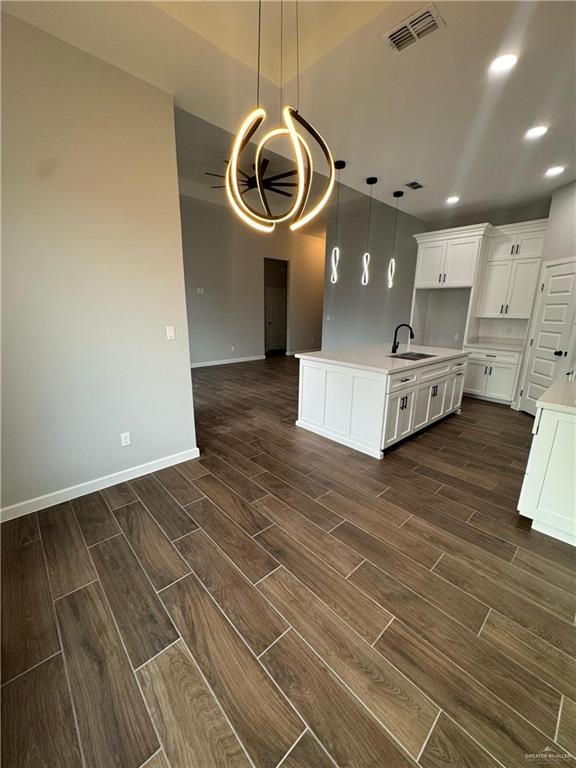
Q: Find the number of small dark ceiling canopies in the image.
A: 3